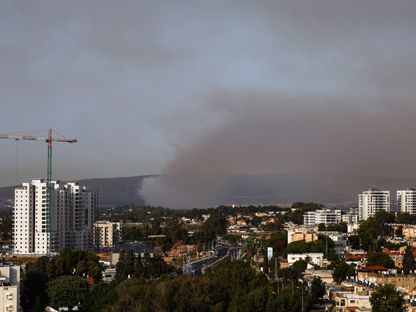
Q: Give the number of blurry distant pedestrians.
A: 0